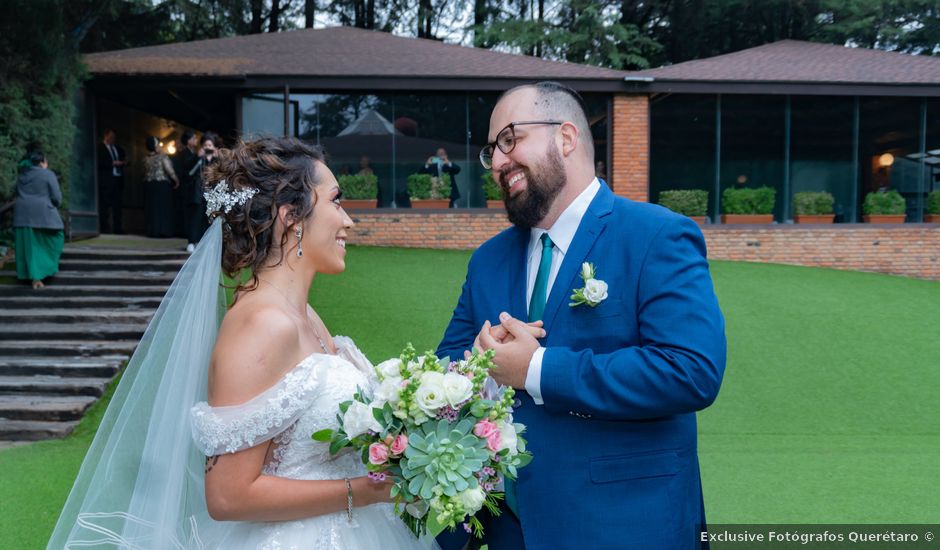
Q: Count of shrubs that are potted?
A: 8